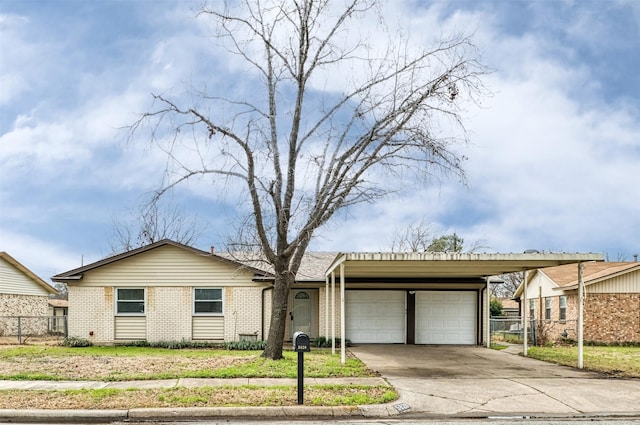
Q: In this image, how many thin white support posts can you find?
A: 6